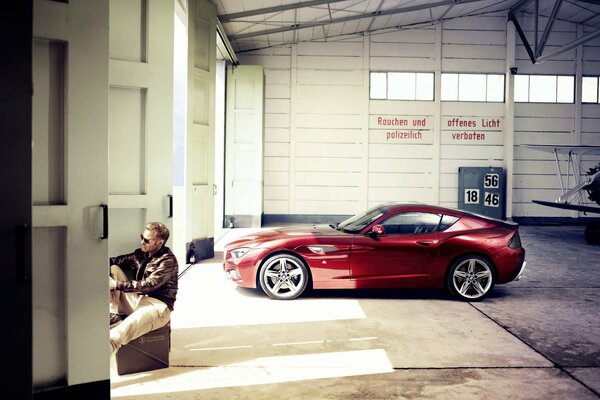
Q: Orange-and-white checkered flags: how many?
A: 0